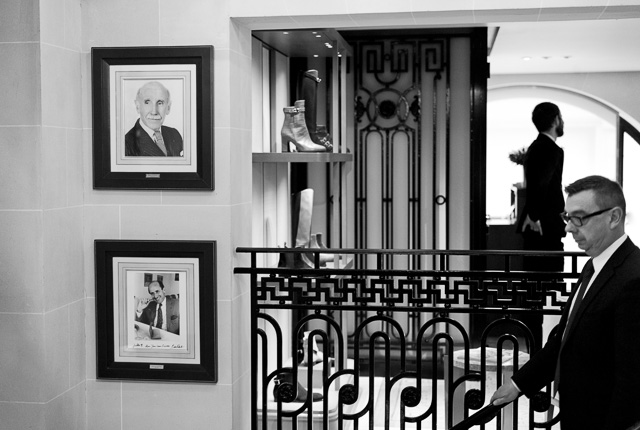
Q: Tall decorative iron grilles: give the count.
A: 1